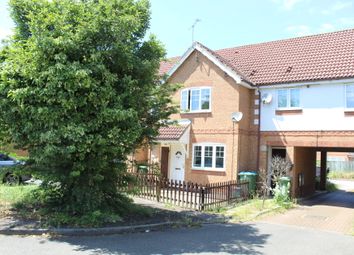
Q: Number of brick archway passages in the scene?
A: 1